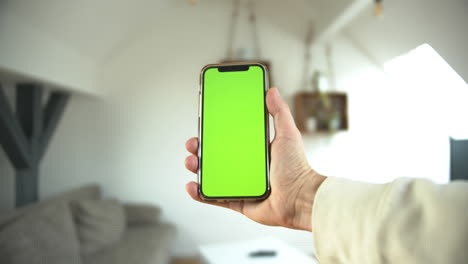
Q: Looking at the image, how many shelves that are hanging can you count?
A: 2